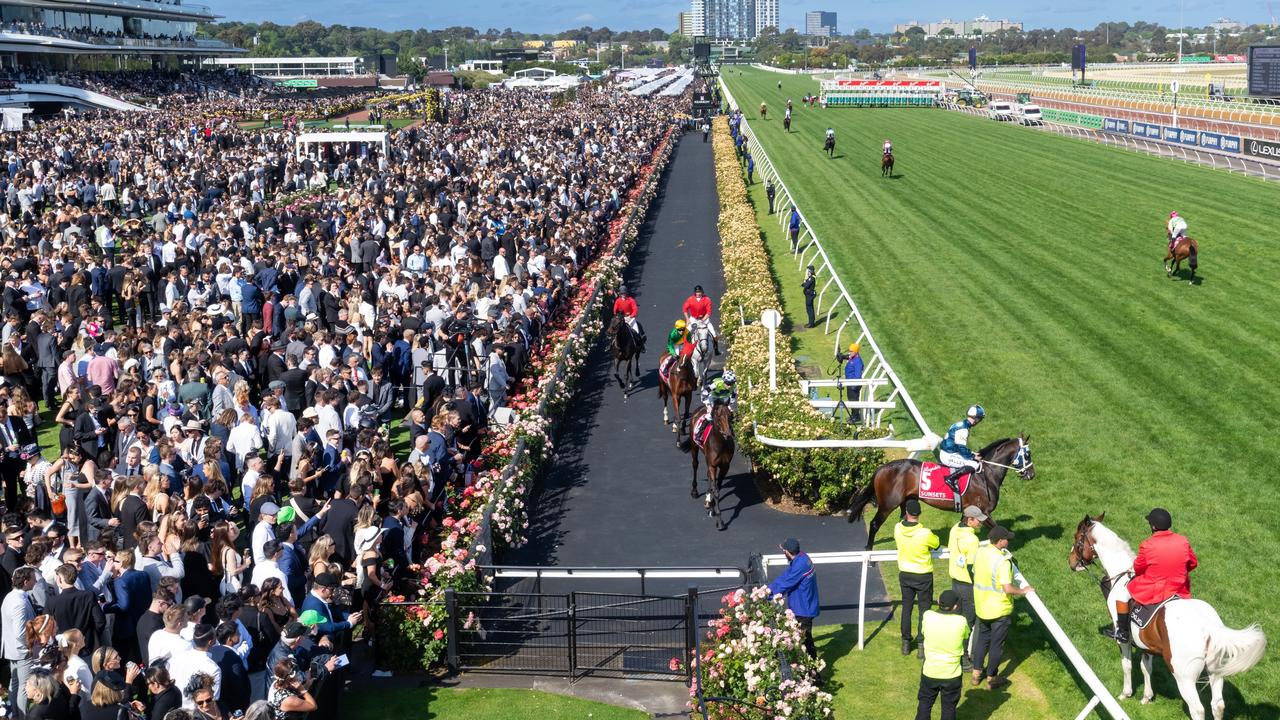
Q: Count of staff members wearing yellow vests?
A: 4